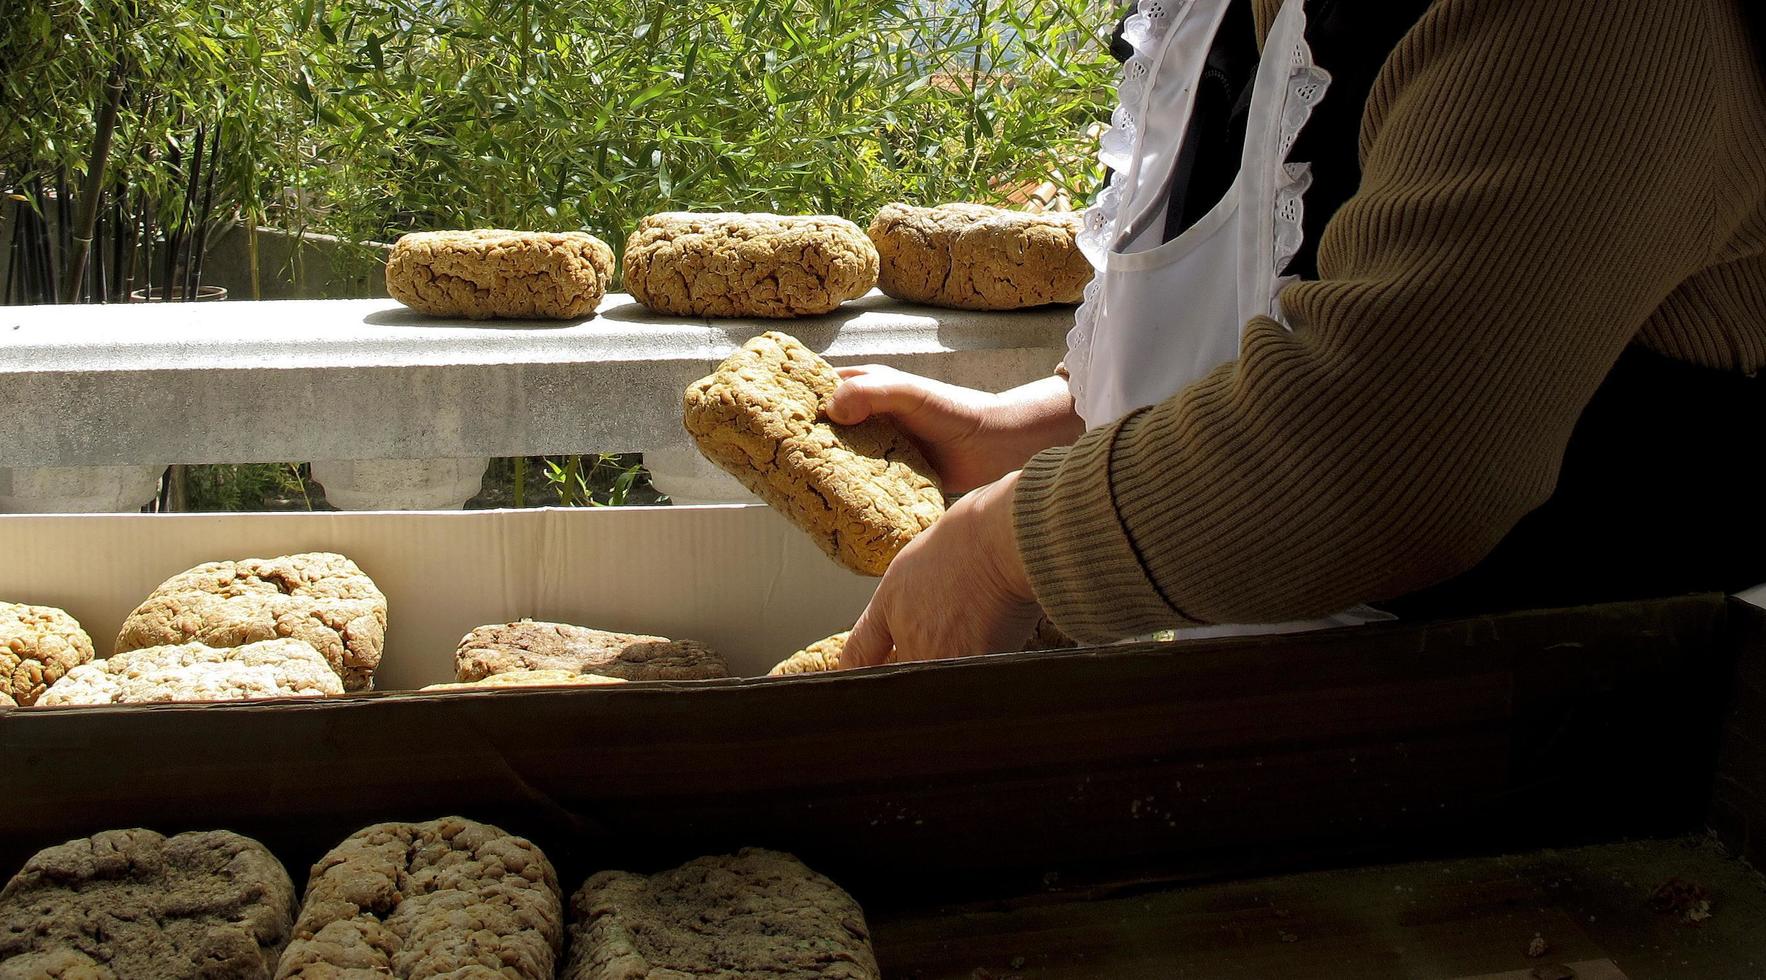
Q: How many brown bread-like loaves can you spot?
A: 13